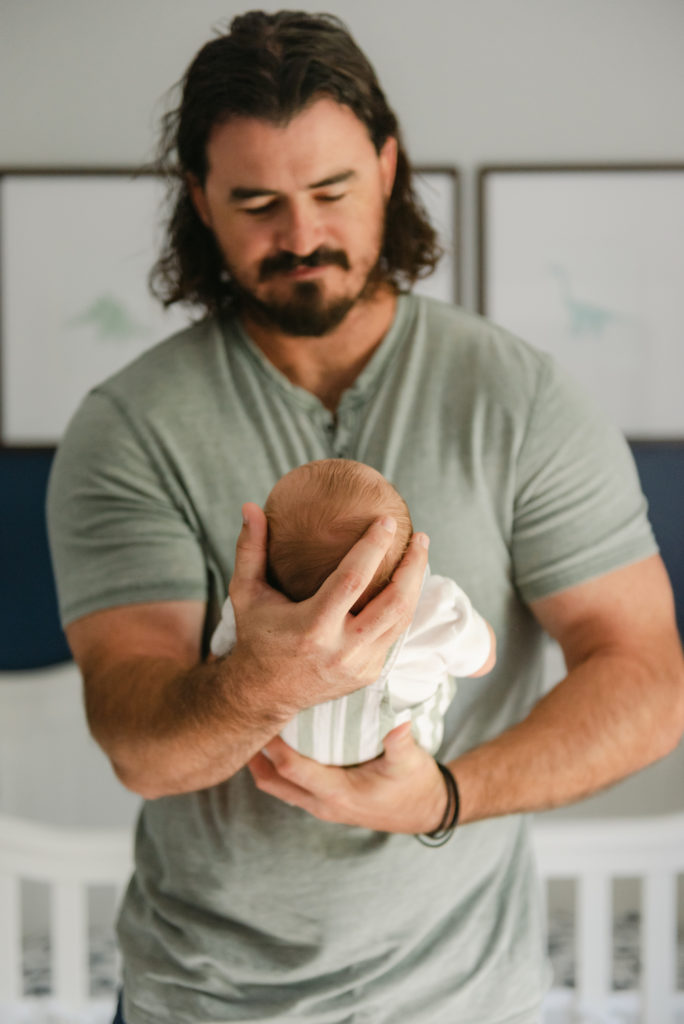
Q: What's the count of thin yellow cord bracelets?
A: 0